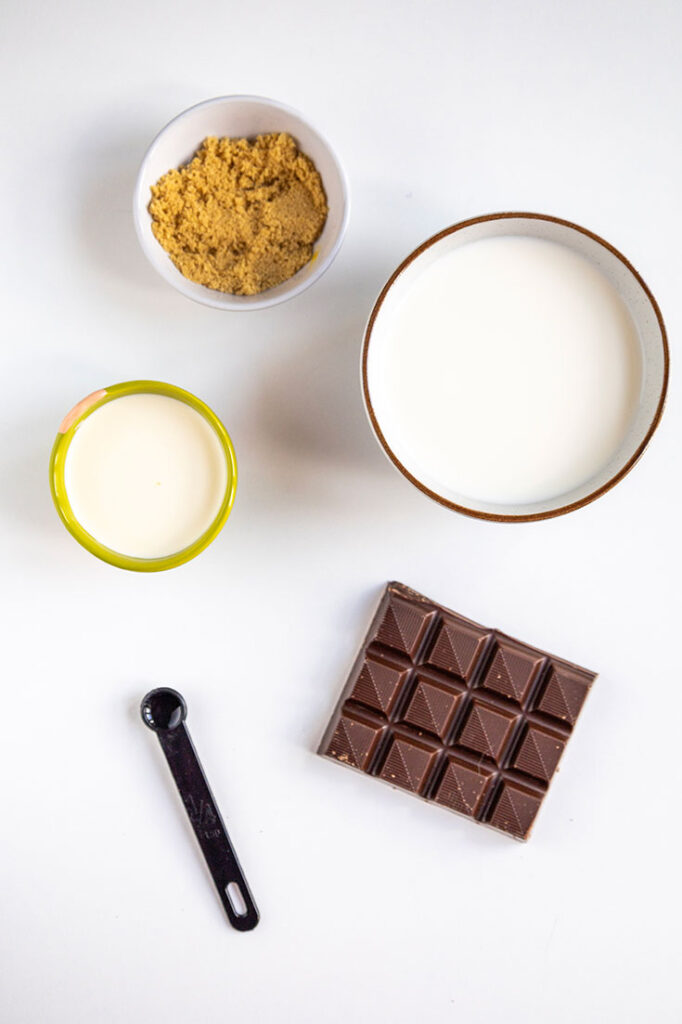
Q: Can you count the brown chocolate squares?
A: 12